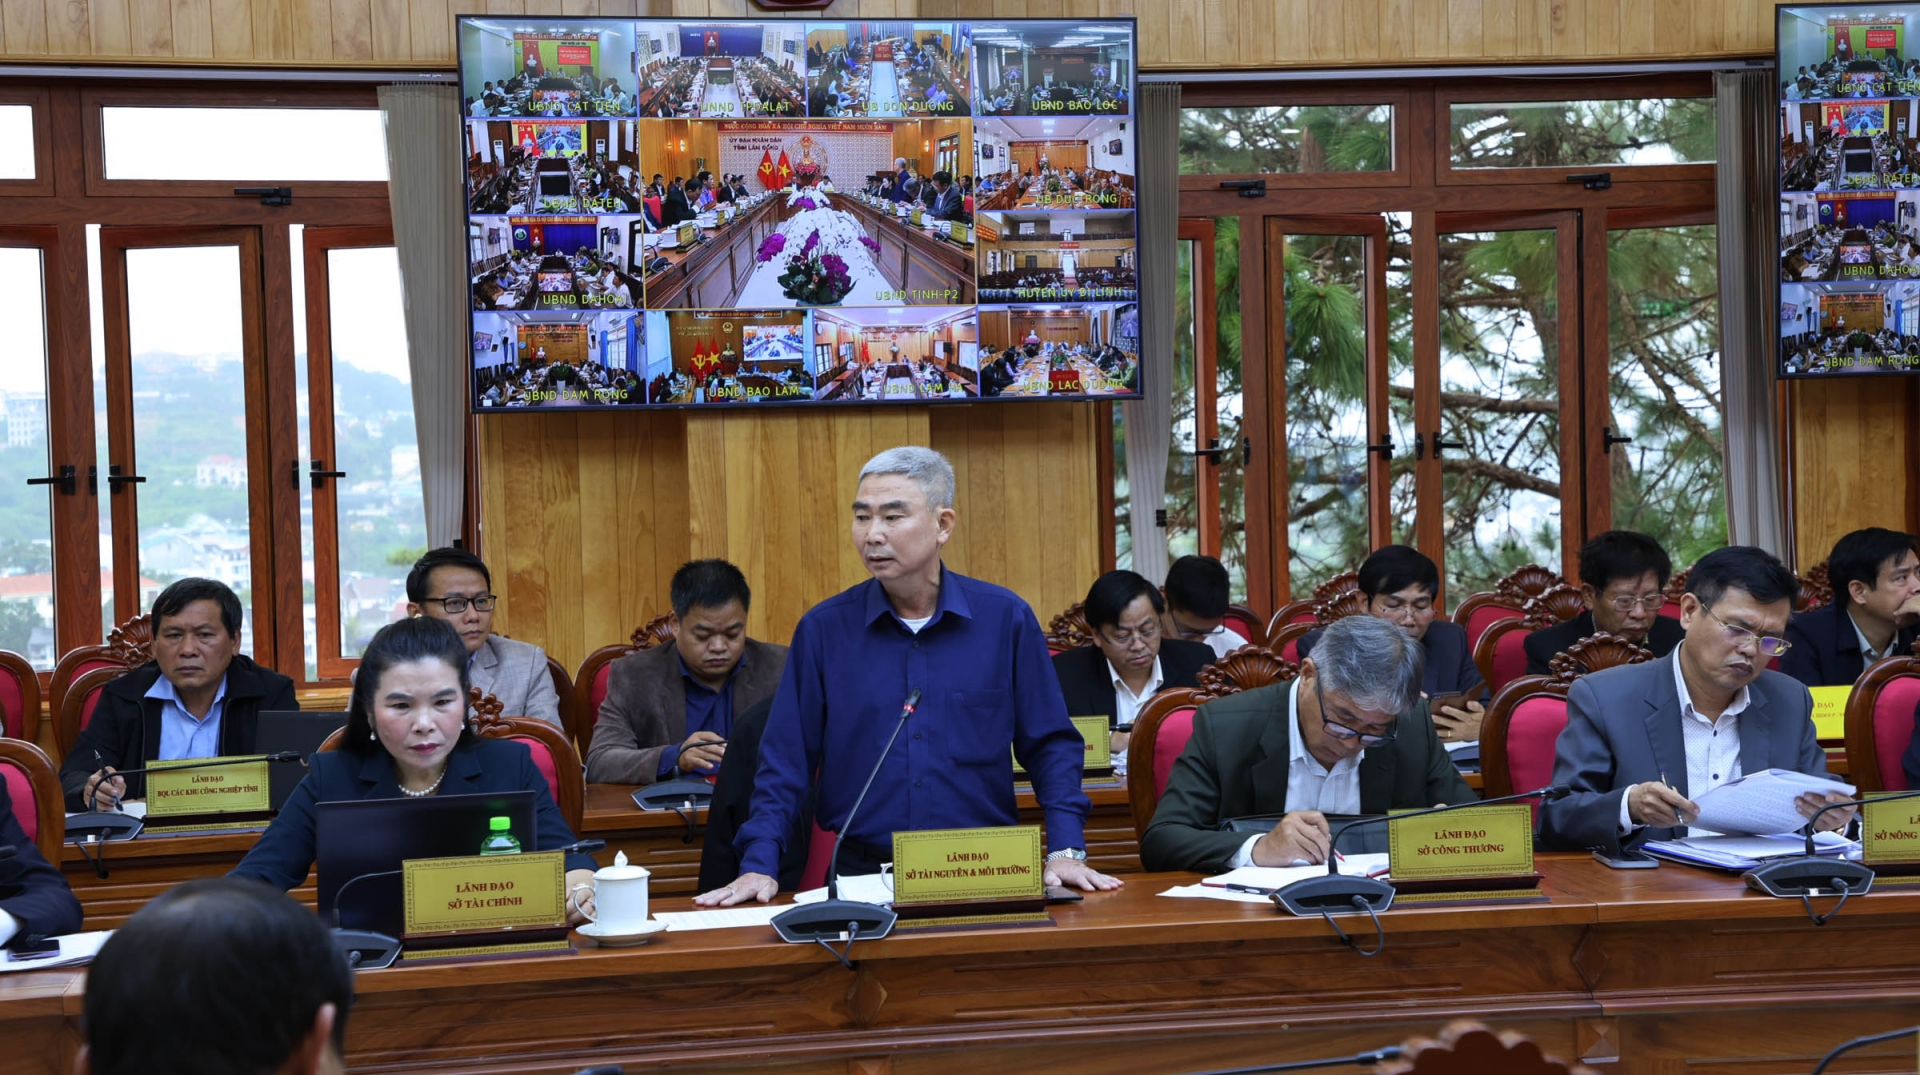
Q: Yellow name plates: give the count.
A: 7